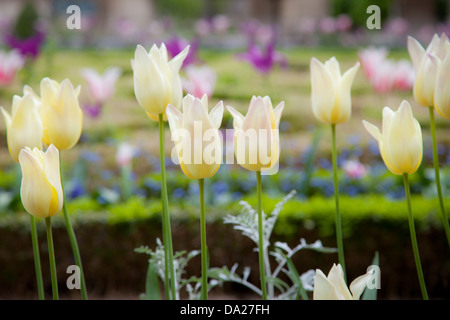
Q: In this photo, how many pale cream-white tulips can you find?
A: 11